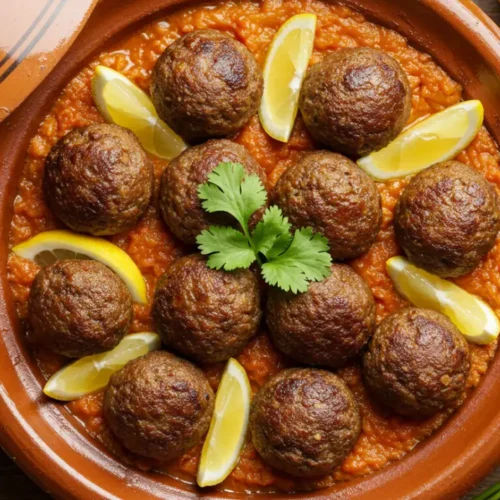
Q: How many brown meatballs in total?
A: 12